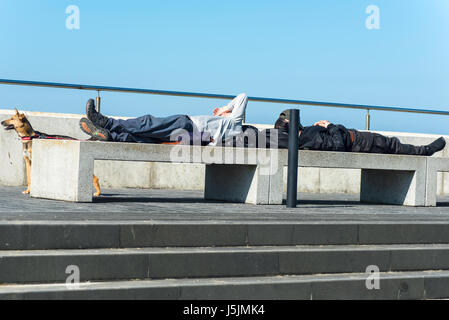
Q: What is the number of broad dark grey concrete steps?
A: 3